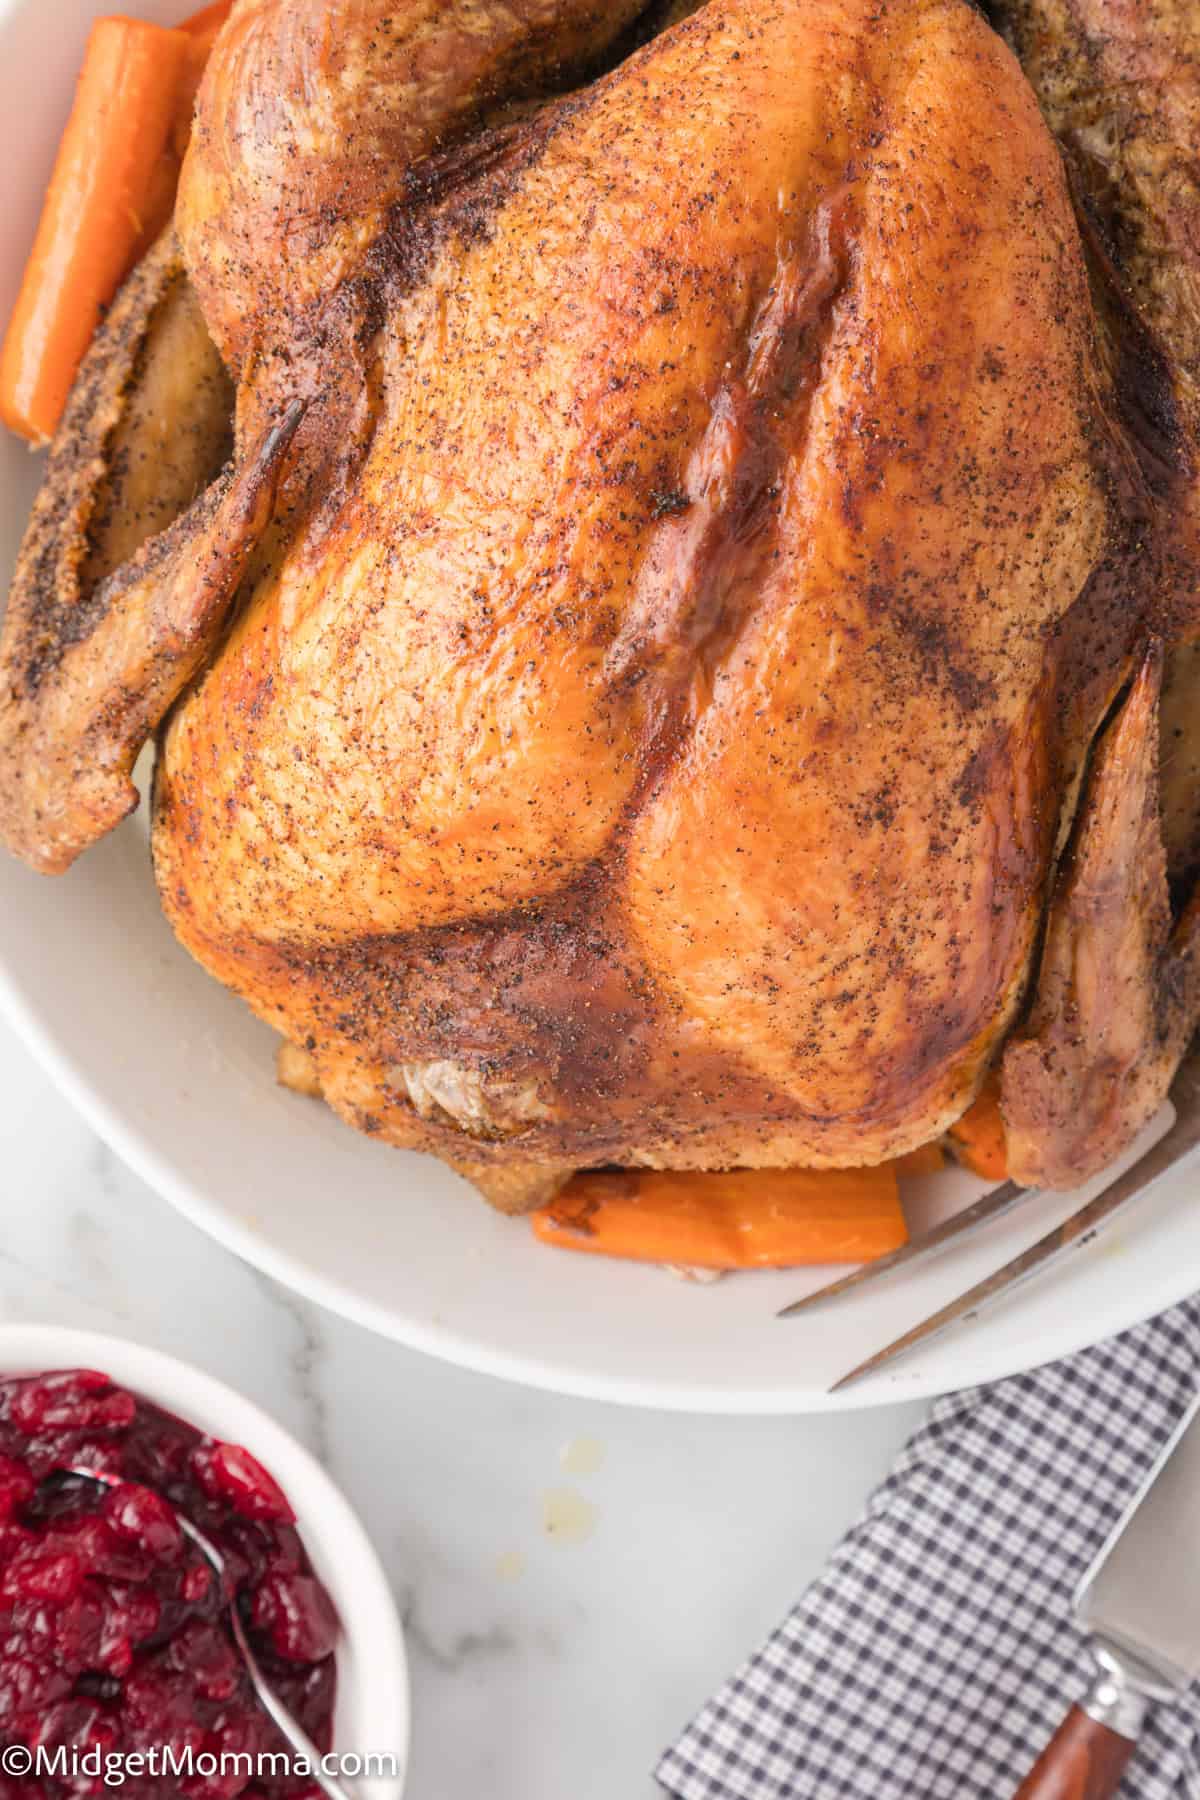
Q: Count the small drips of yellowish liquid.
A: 3